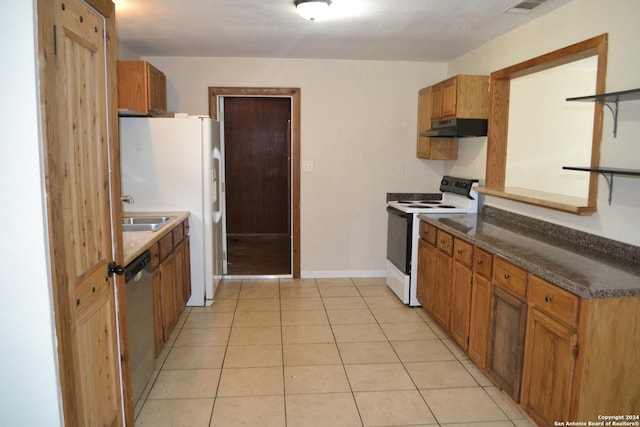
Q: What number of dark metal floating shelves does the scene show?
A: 2